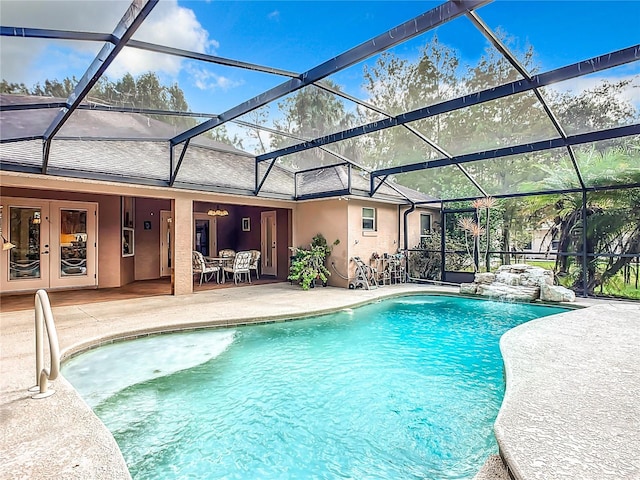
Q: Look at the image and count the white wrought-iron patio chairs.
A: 4